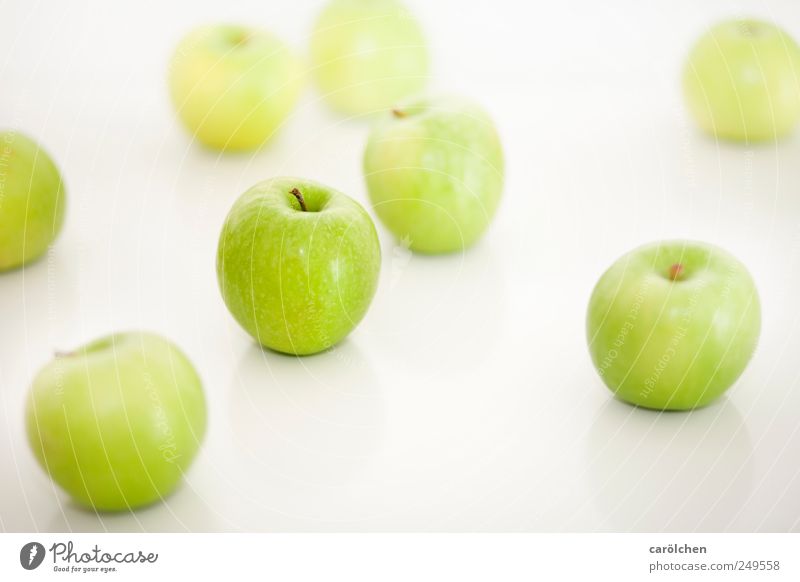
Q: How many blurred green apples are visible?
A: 7